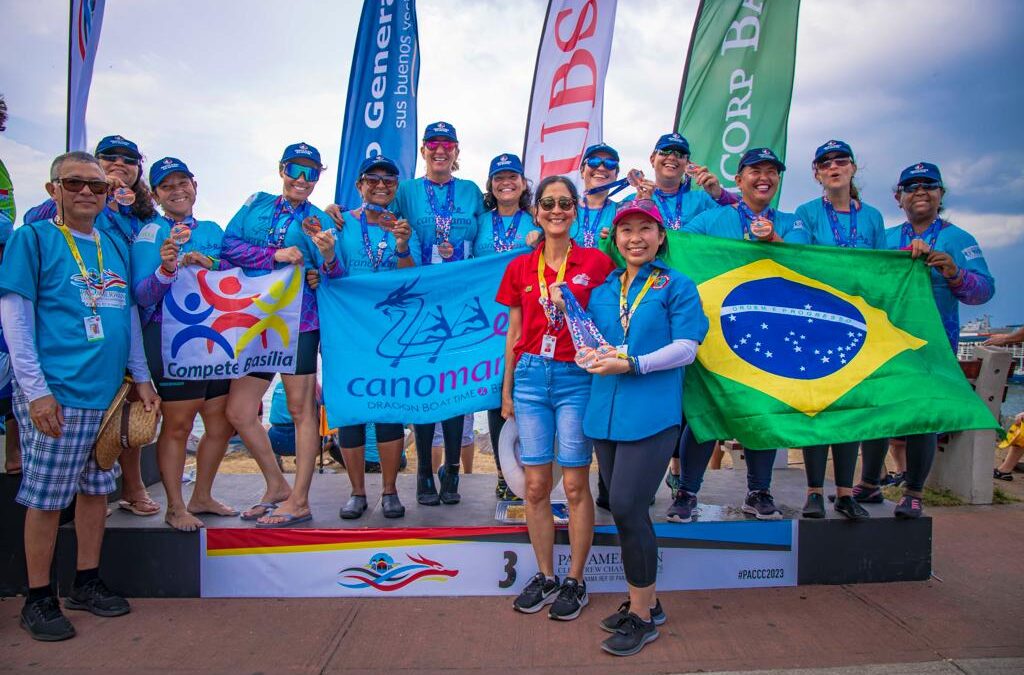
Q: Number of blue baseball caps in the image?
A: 11